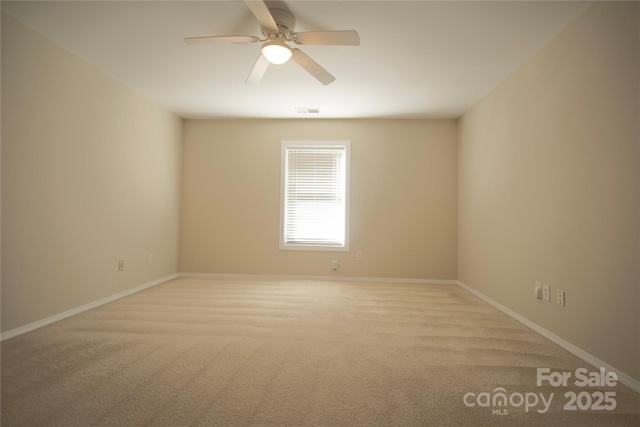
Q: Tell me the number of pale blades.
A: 5